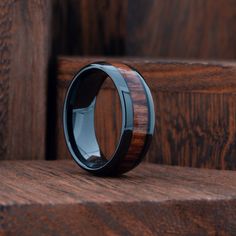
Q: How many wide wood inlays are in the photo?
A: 1